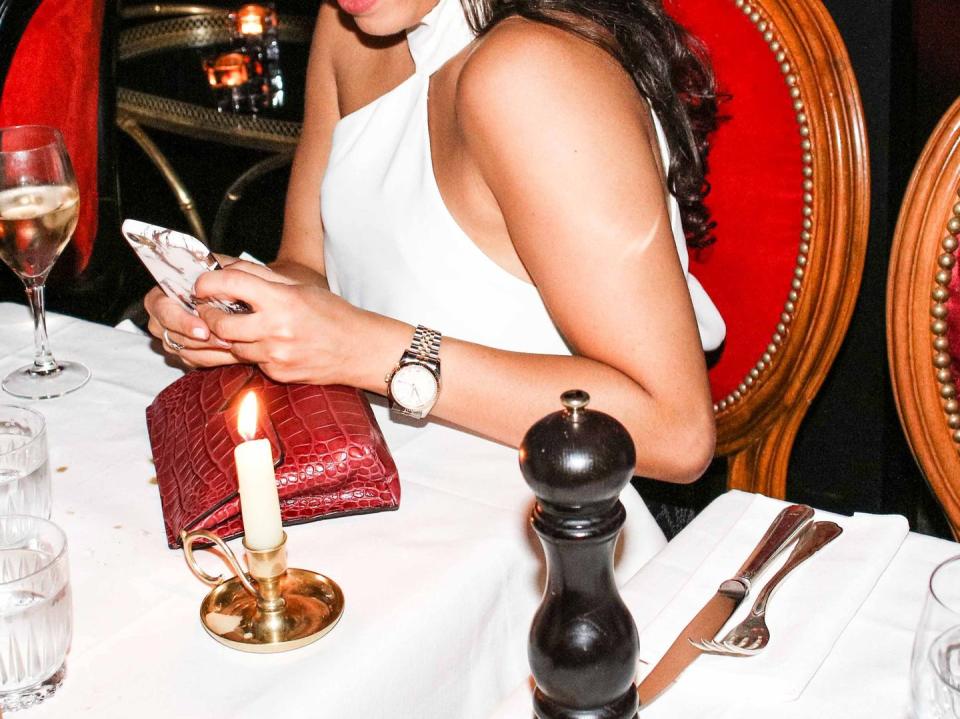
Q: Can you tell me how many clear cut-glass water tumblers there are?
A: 2